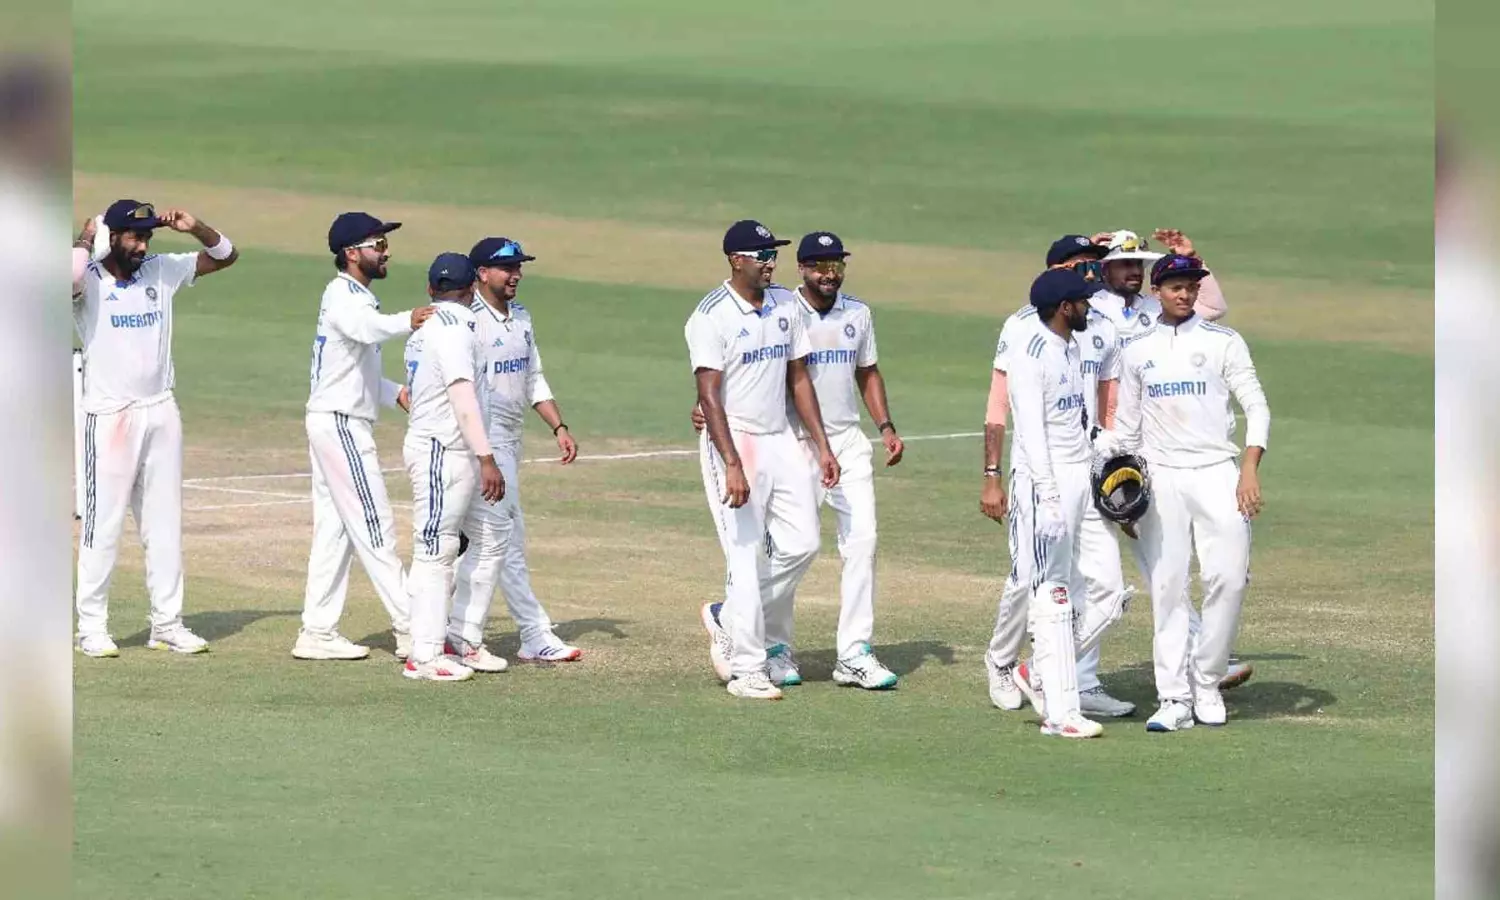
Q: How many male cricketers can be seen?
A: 10